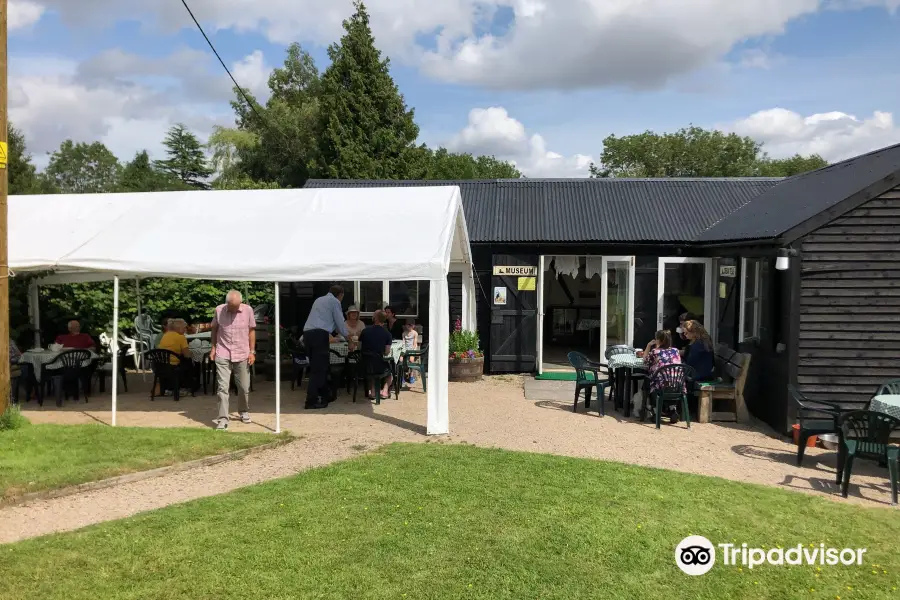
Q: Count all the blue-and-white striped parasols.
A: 0